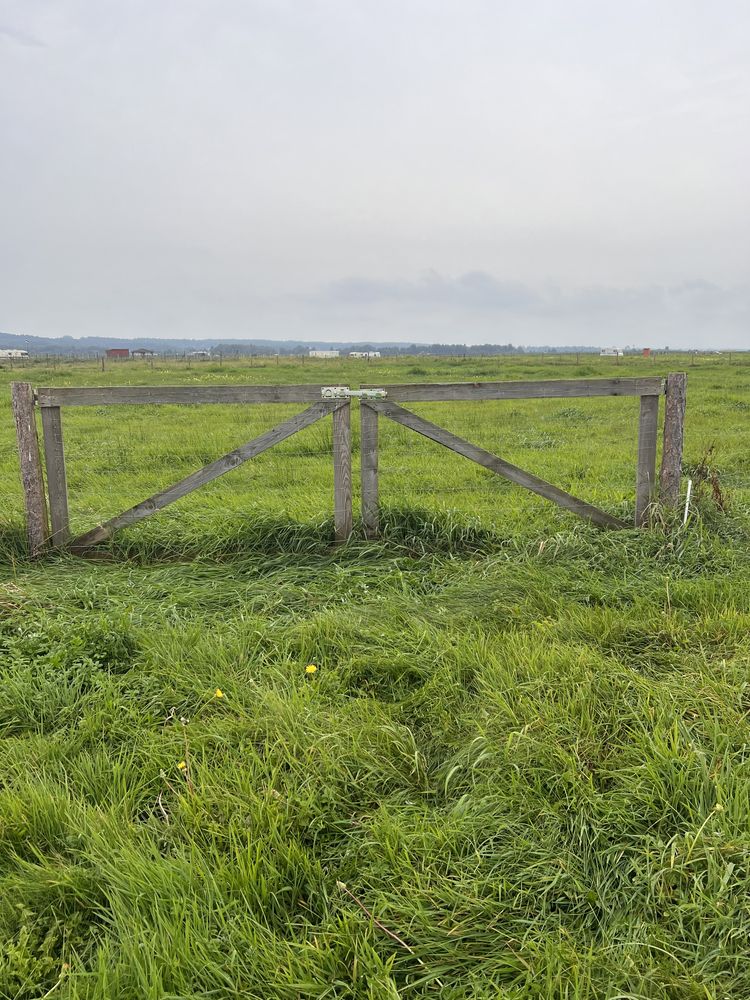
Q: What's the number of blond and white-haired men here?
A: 0